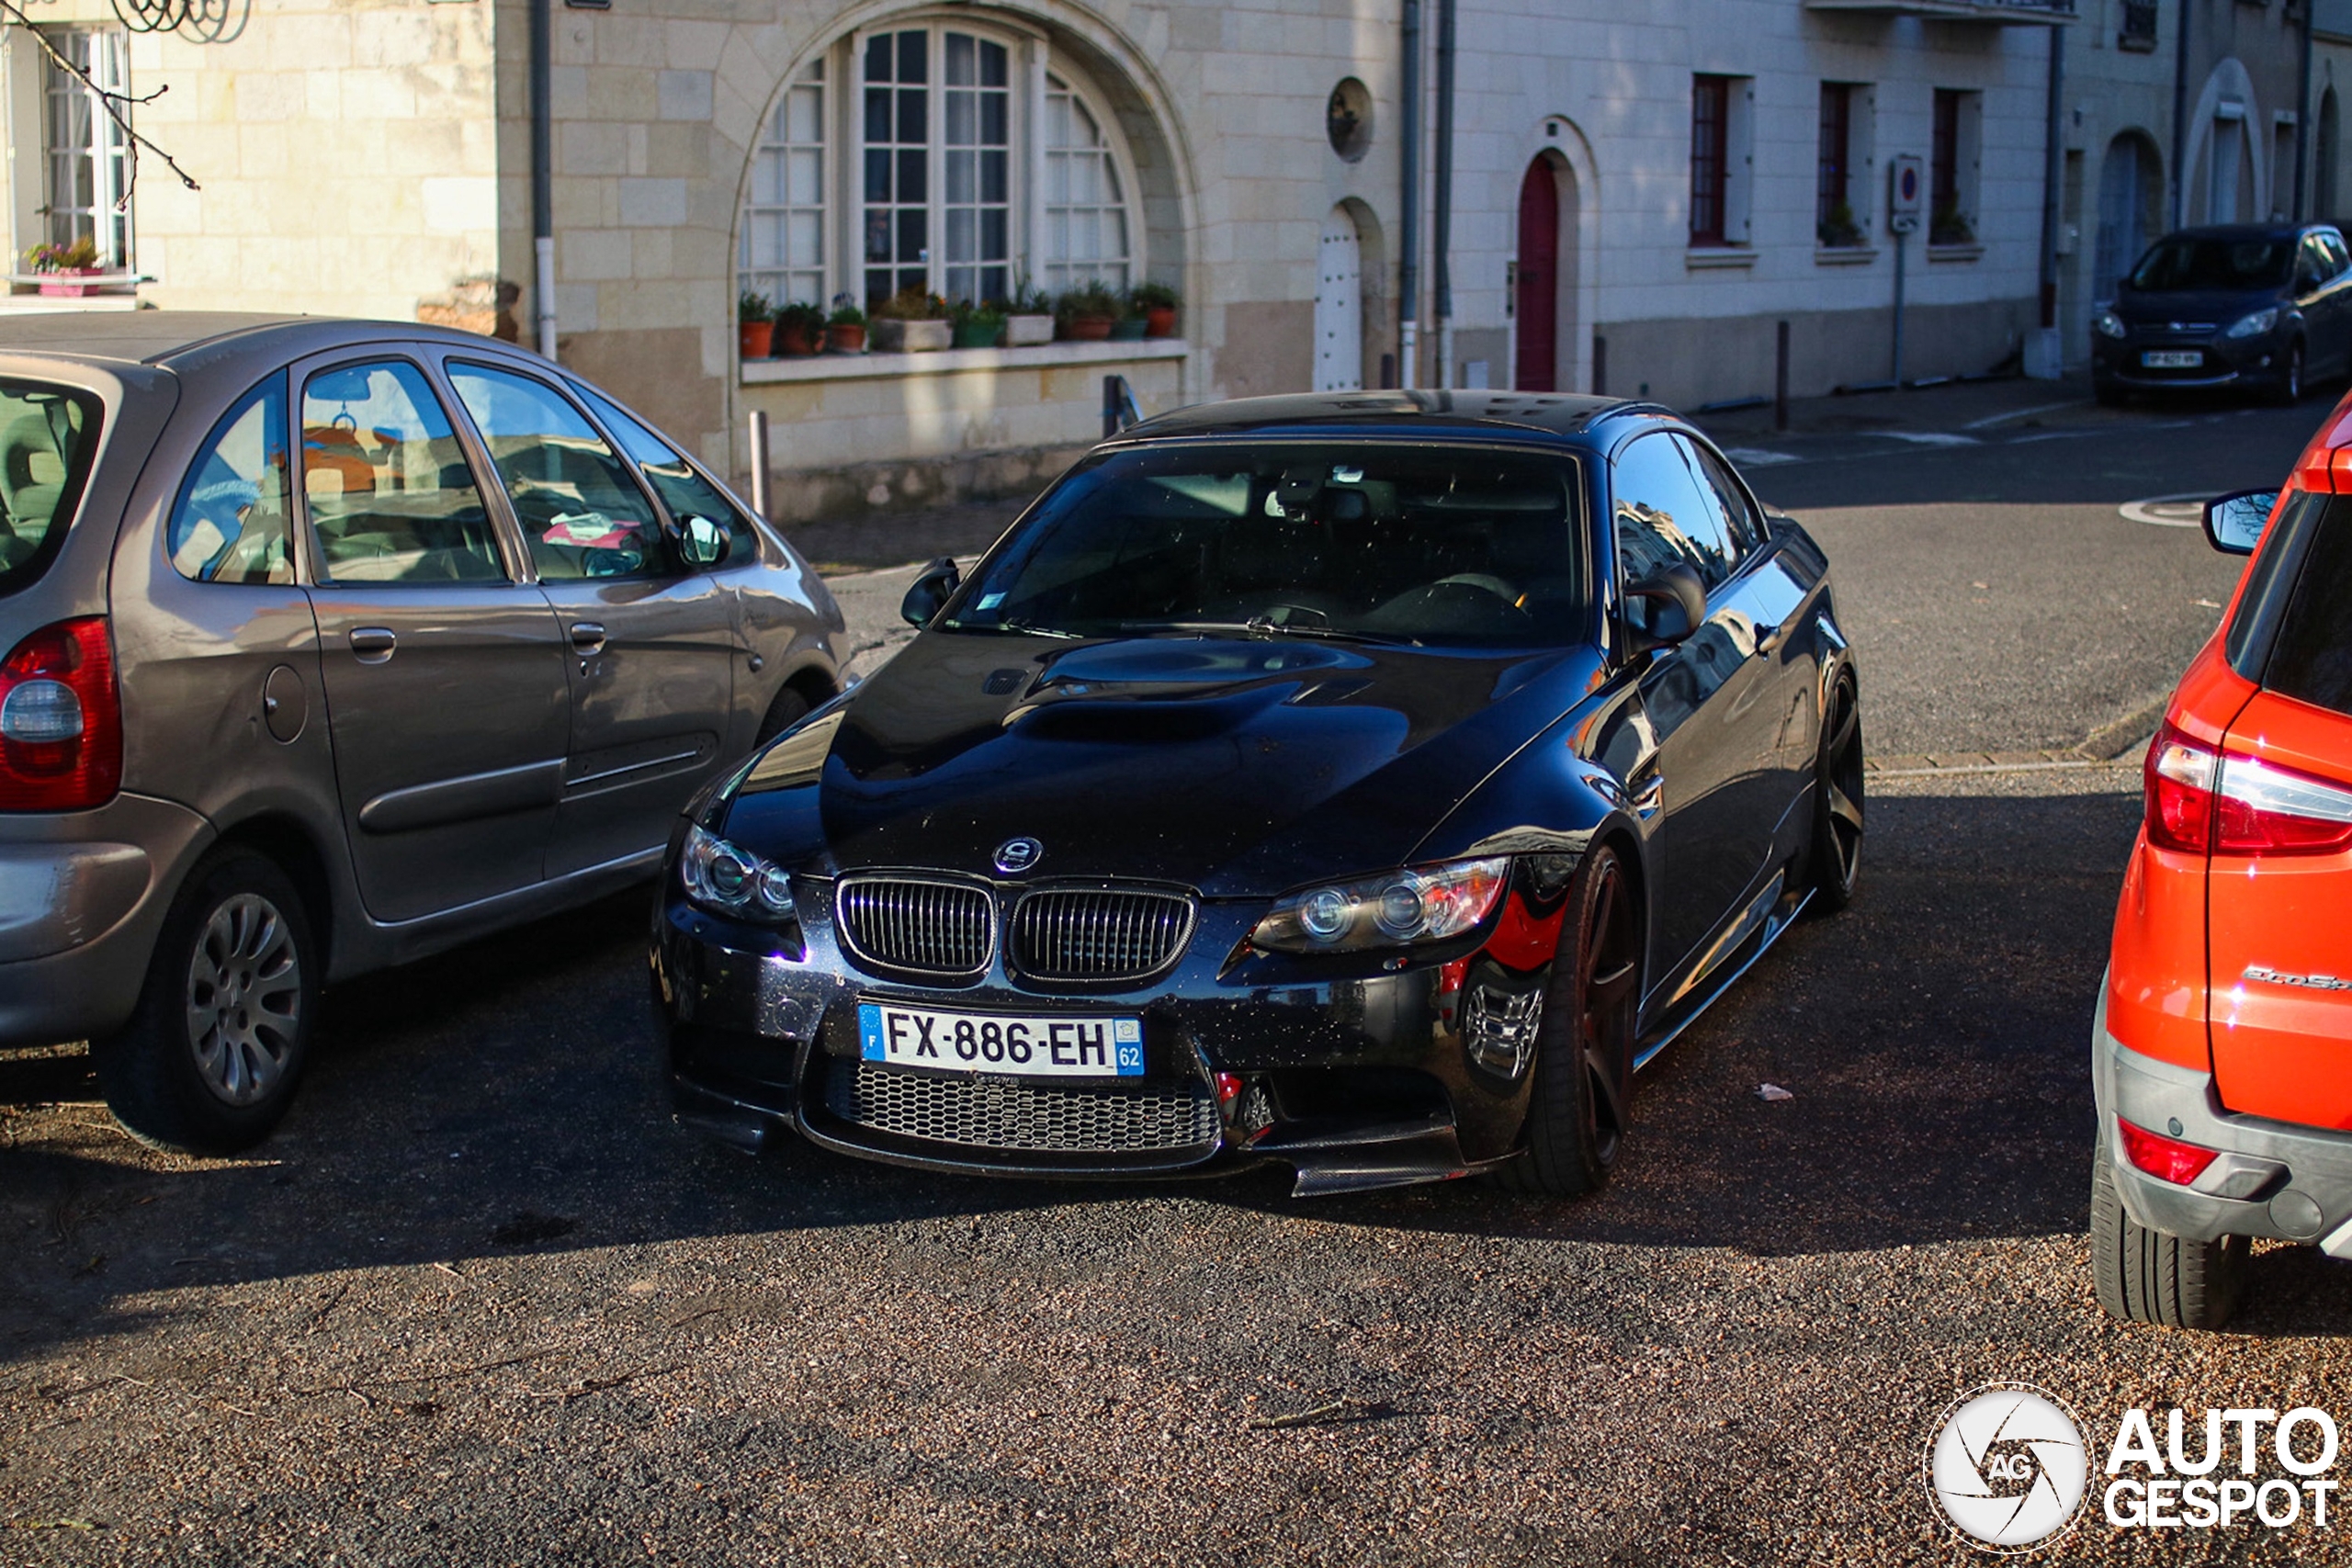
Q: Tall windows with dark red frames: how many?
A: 3